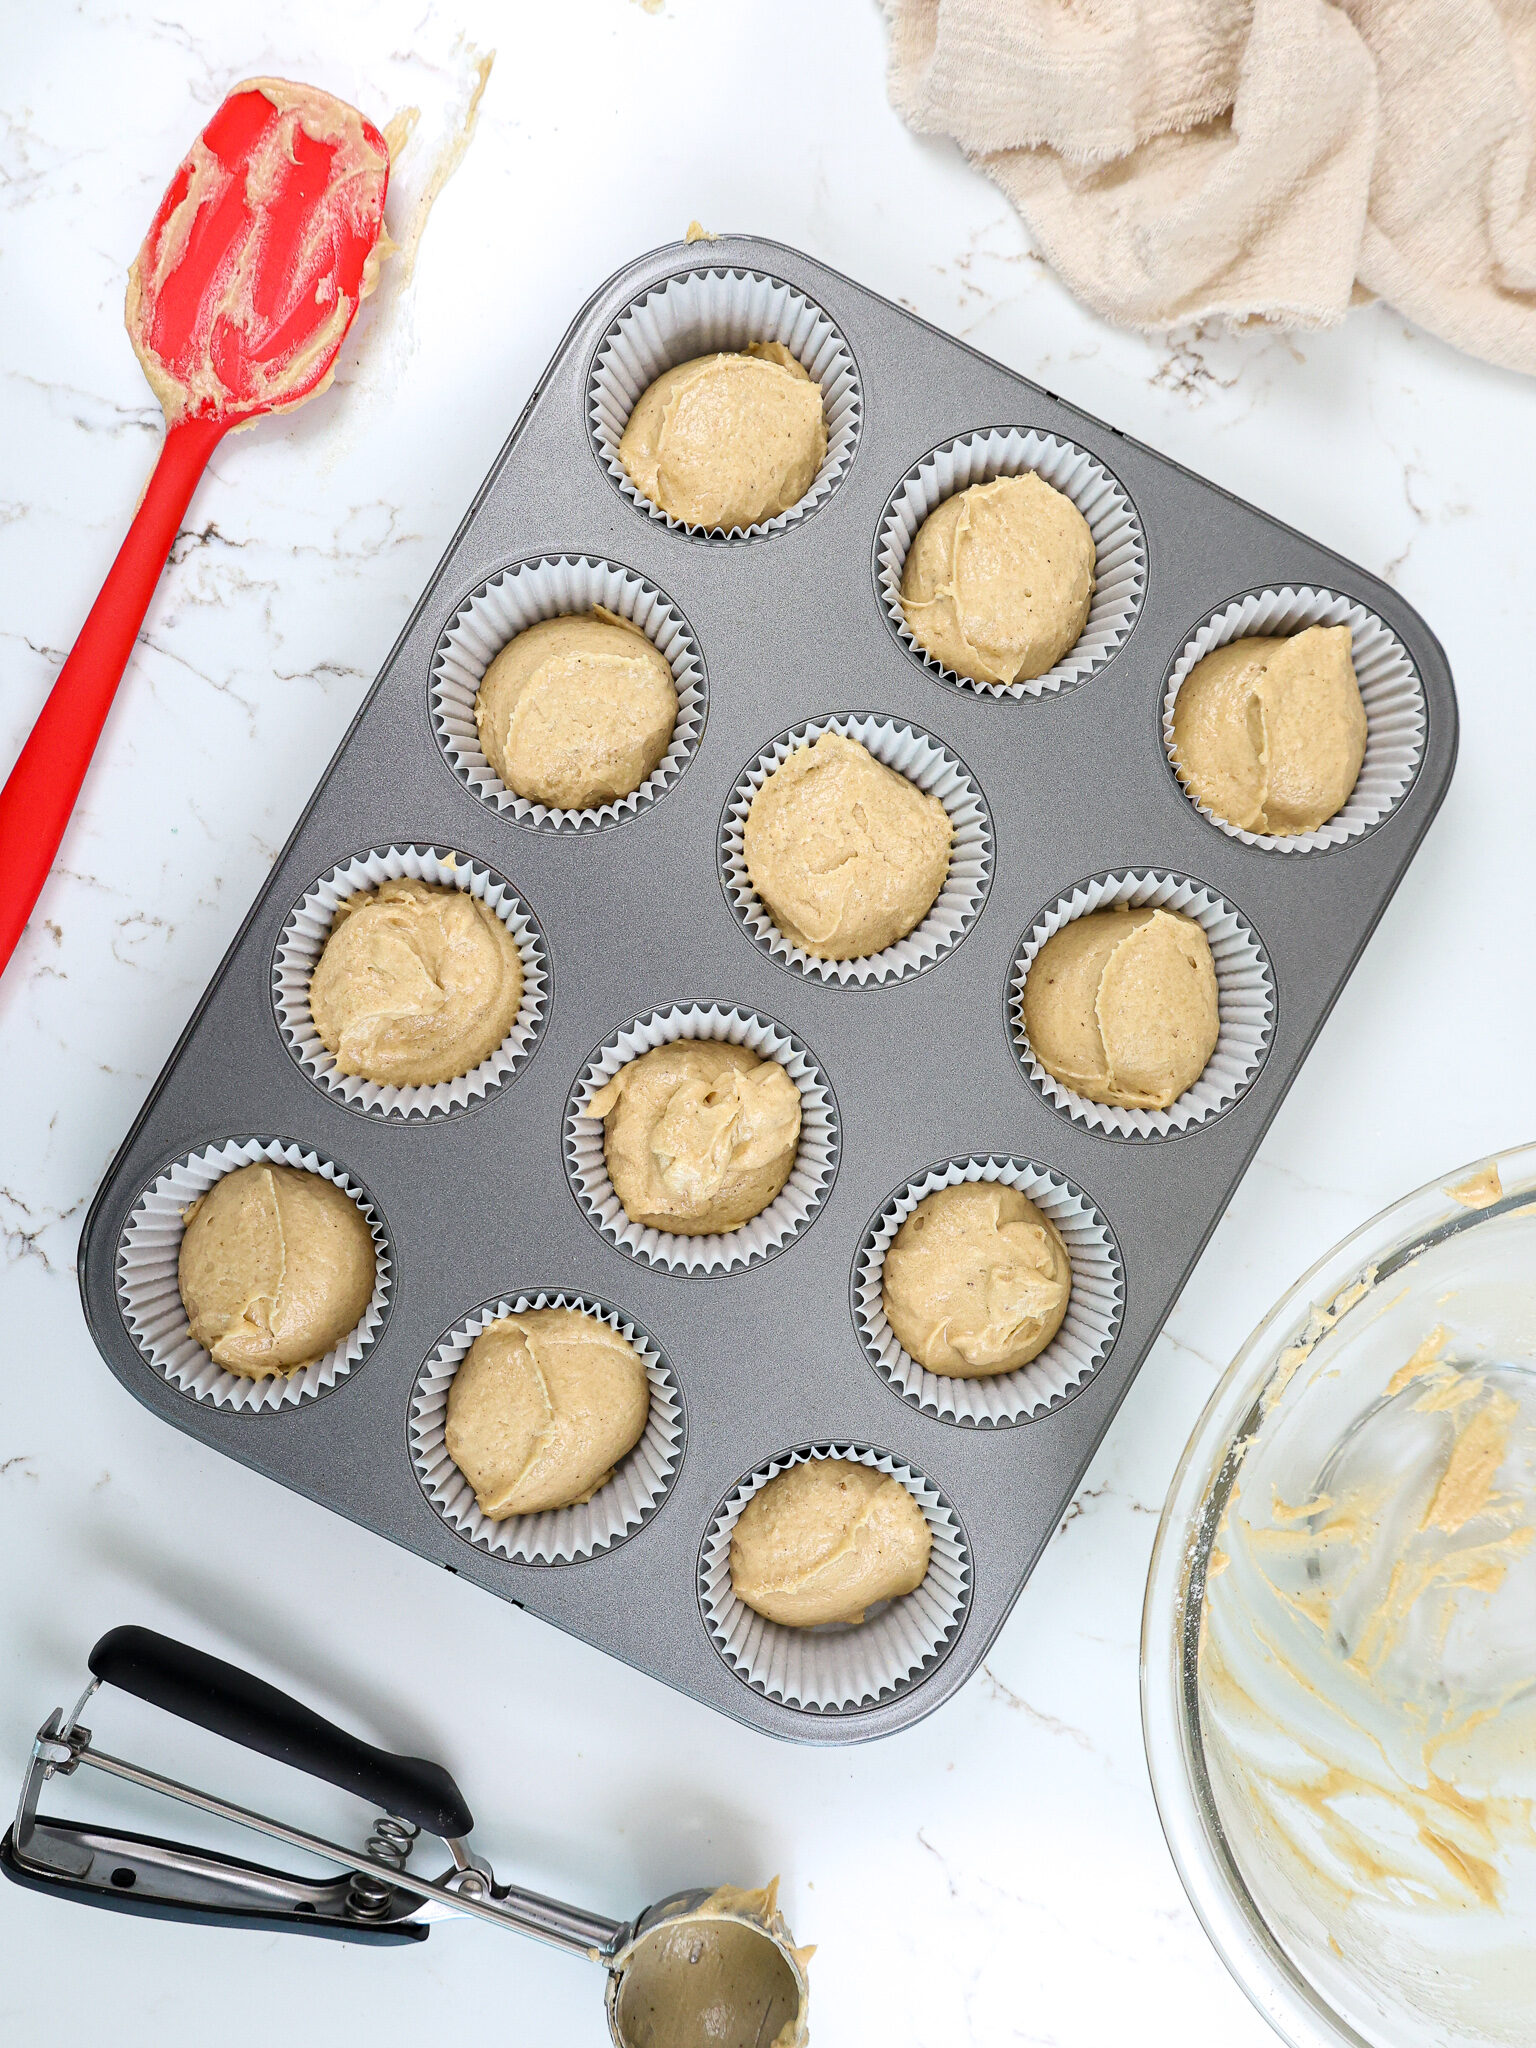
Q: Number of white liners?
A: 12